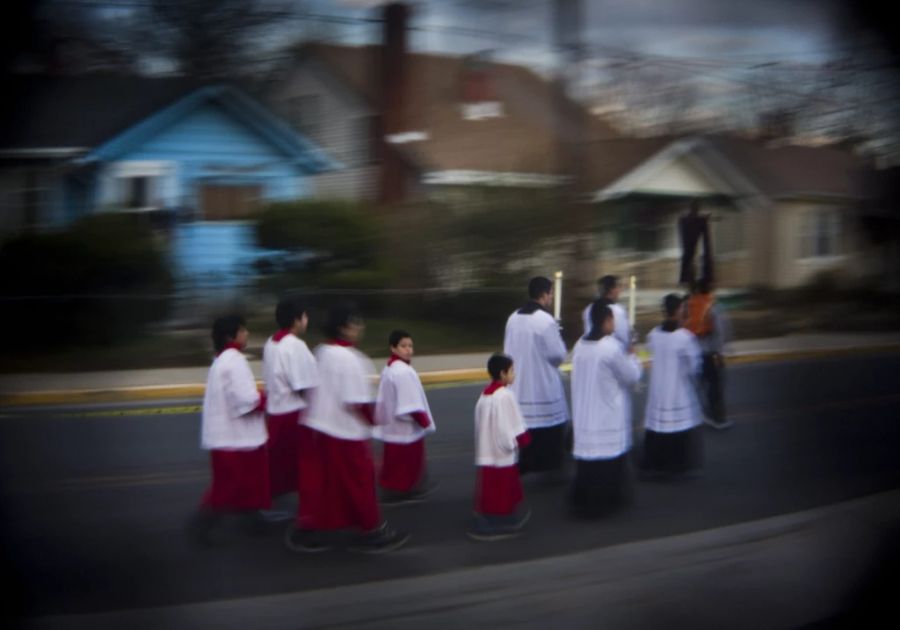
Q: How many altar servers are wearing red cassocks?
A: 5